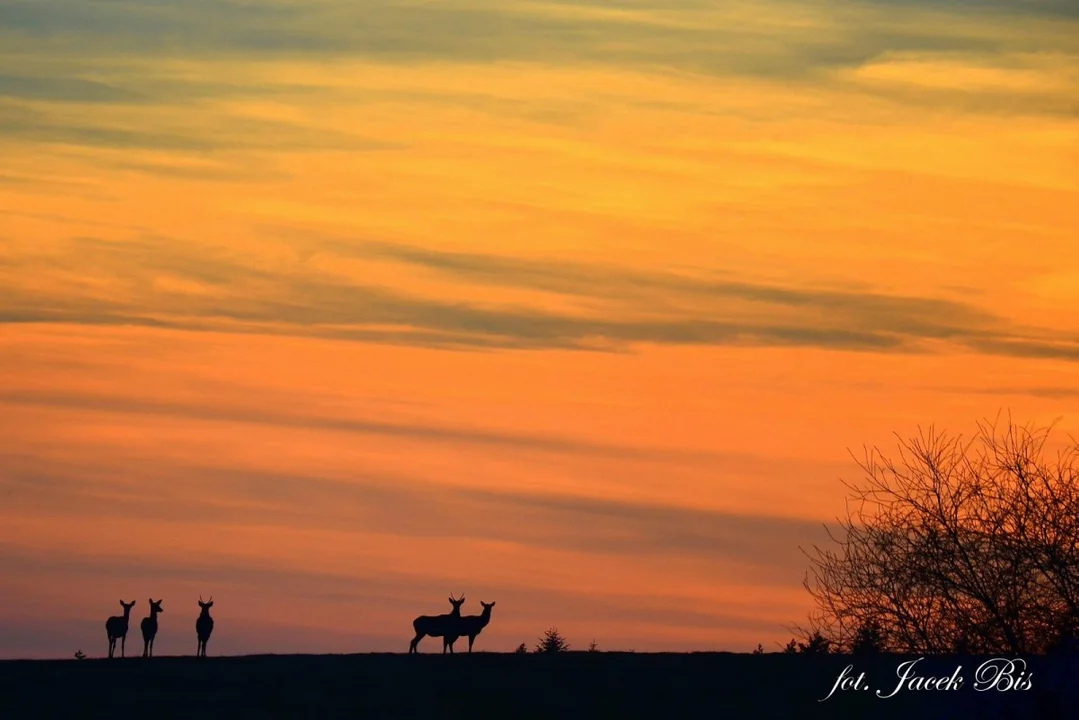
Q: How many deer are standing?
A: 5